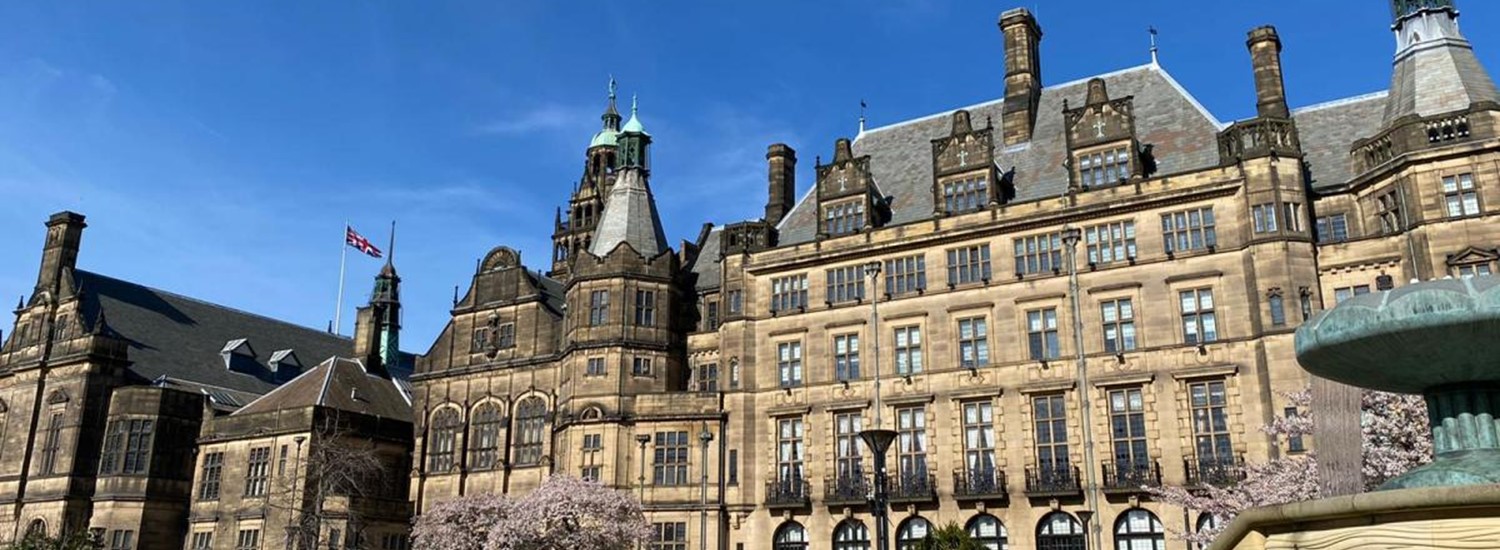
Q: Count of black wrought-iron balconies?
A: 7